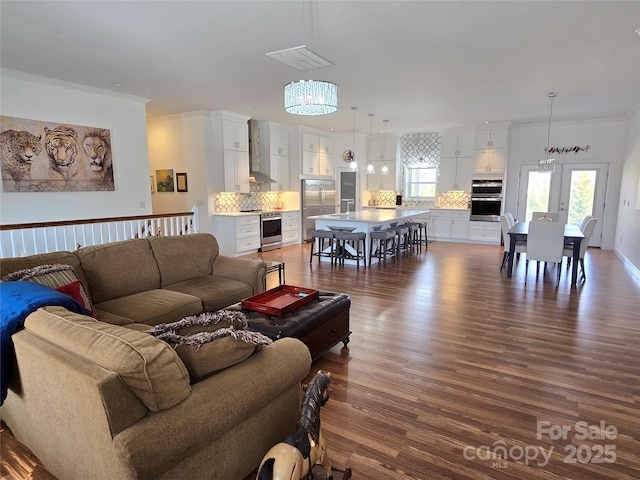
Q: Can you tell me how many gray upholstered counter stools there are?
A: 6